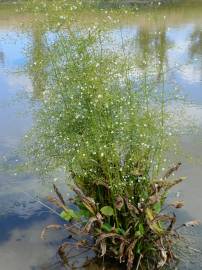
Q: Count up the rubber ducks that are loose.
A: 0